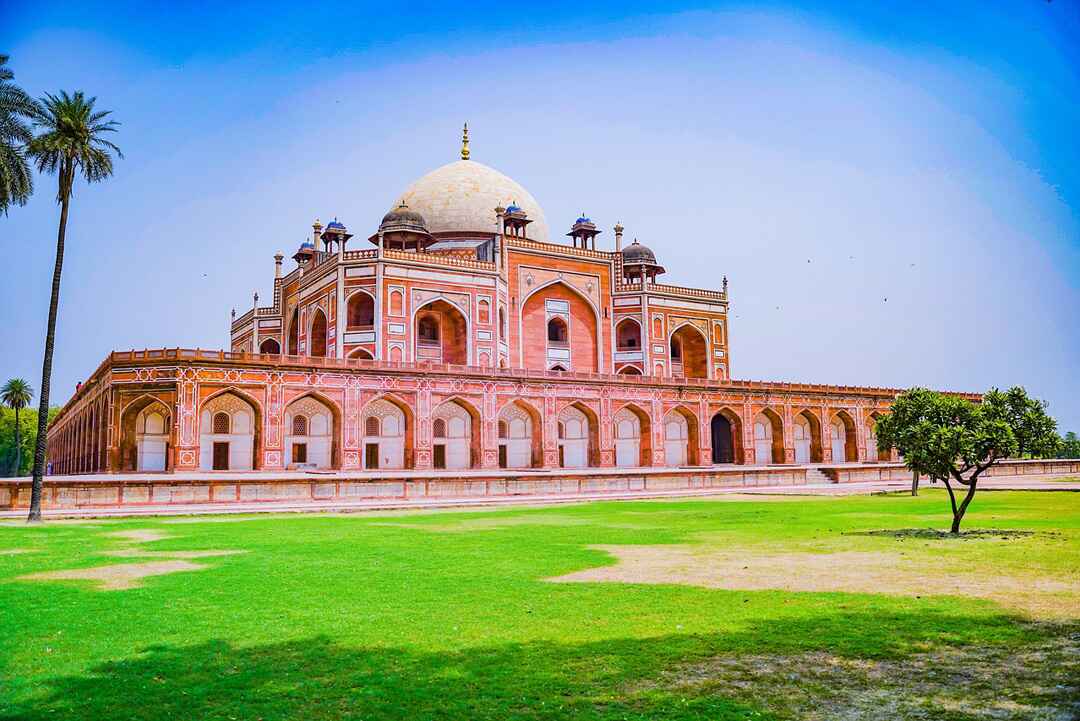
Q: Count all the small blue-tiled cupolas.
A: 4